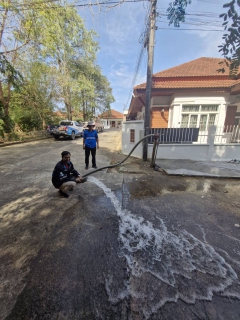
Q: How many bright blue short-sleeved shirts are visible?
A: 1